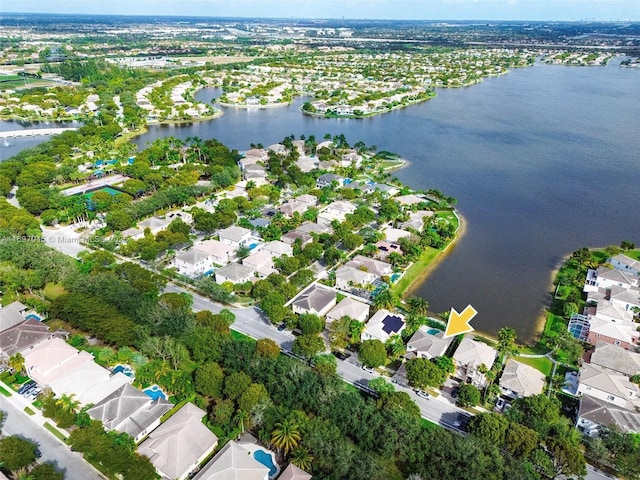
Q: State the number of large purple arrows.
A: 0